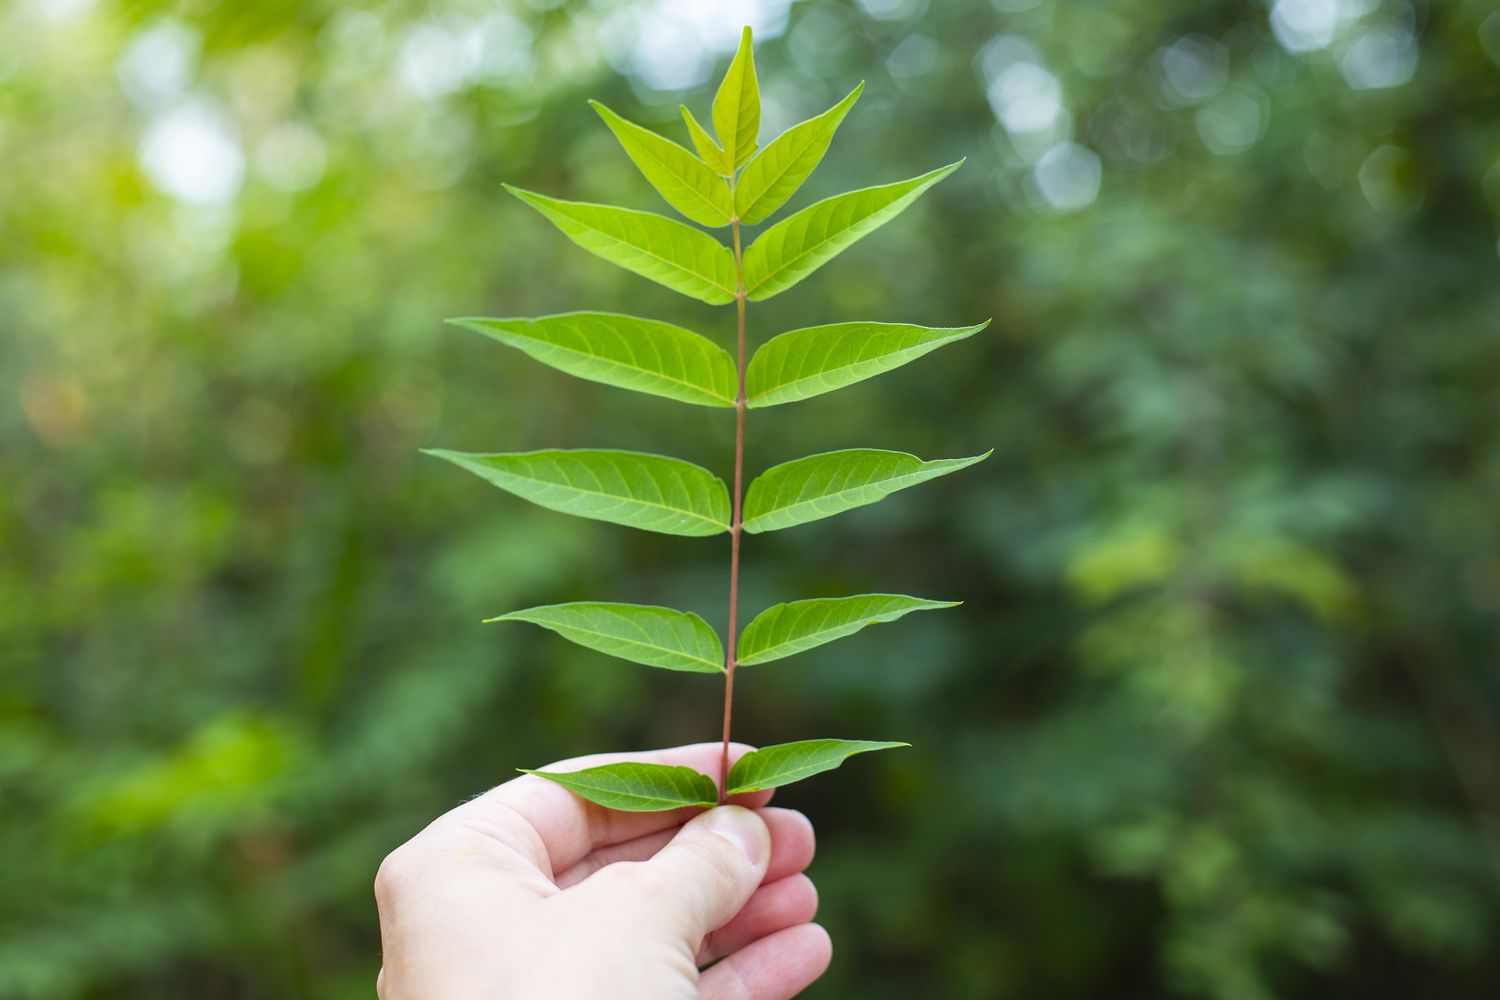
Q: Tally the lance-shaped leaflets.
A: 14